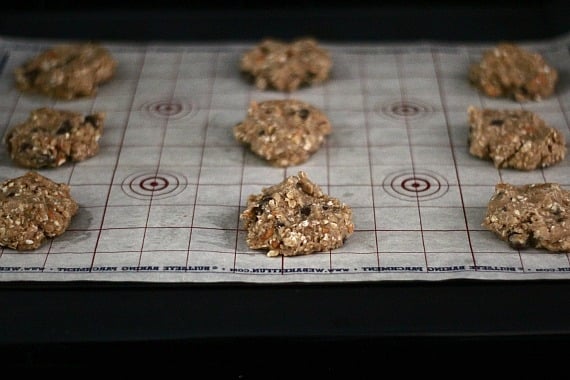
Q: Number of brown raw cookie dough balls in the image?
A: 9